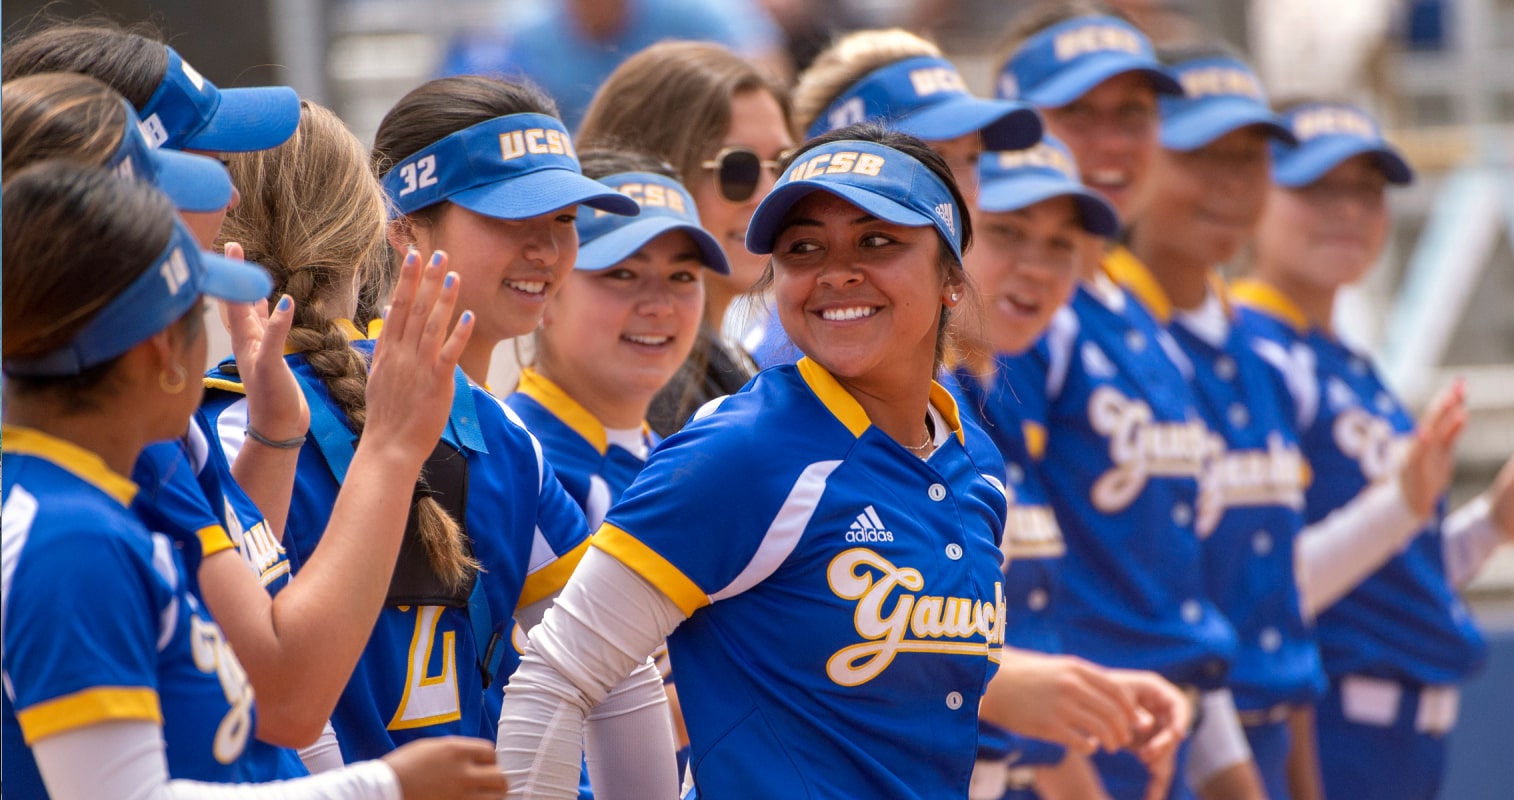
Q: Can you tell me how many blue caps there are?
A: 11